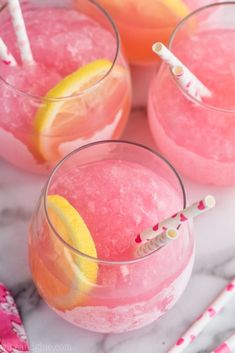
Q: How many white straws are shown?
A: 8